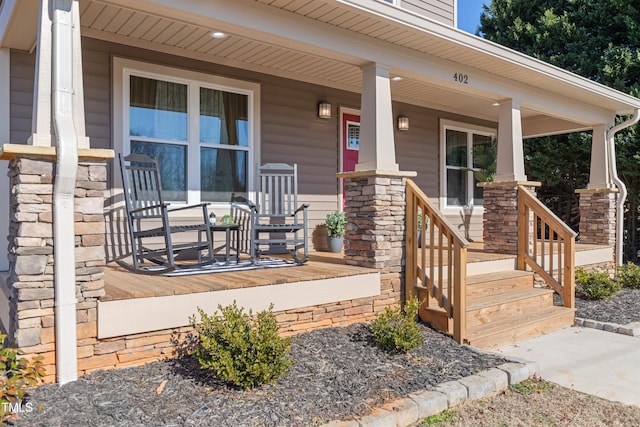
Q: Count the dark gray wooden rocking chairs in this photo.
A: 2